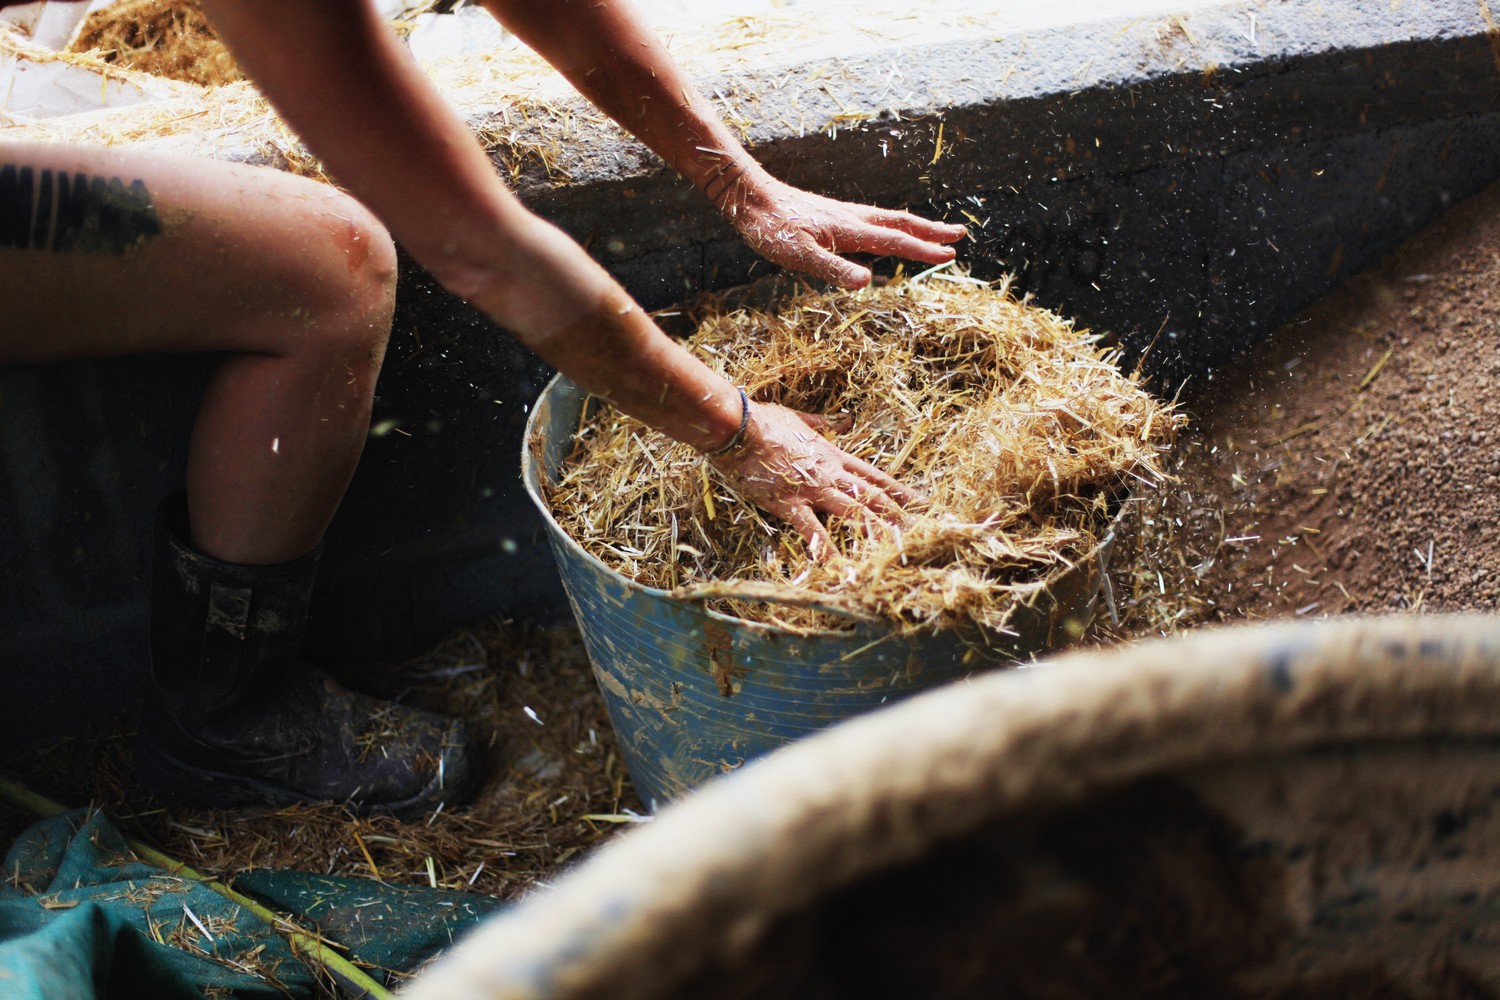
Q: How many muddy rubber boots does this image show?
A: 1